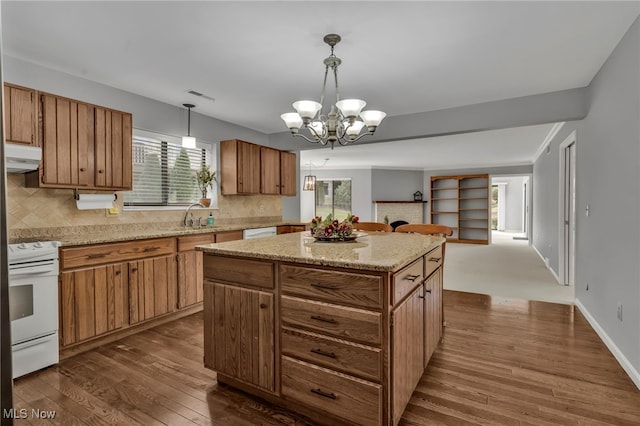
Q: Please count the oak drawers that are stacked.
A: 4